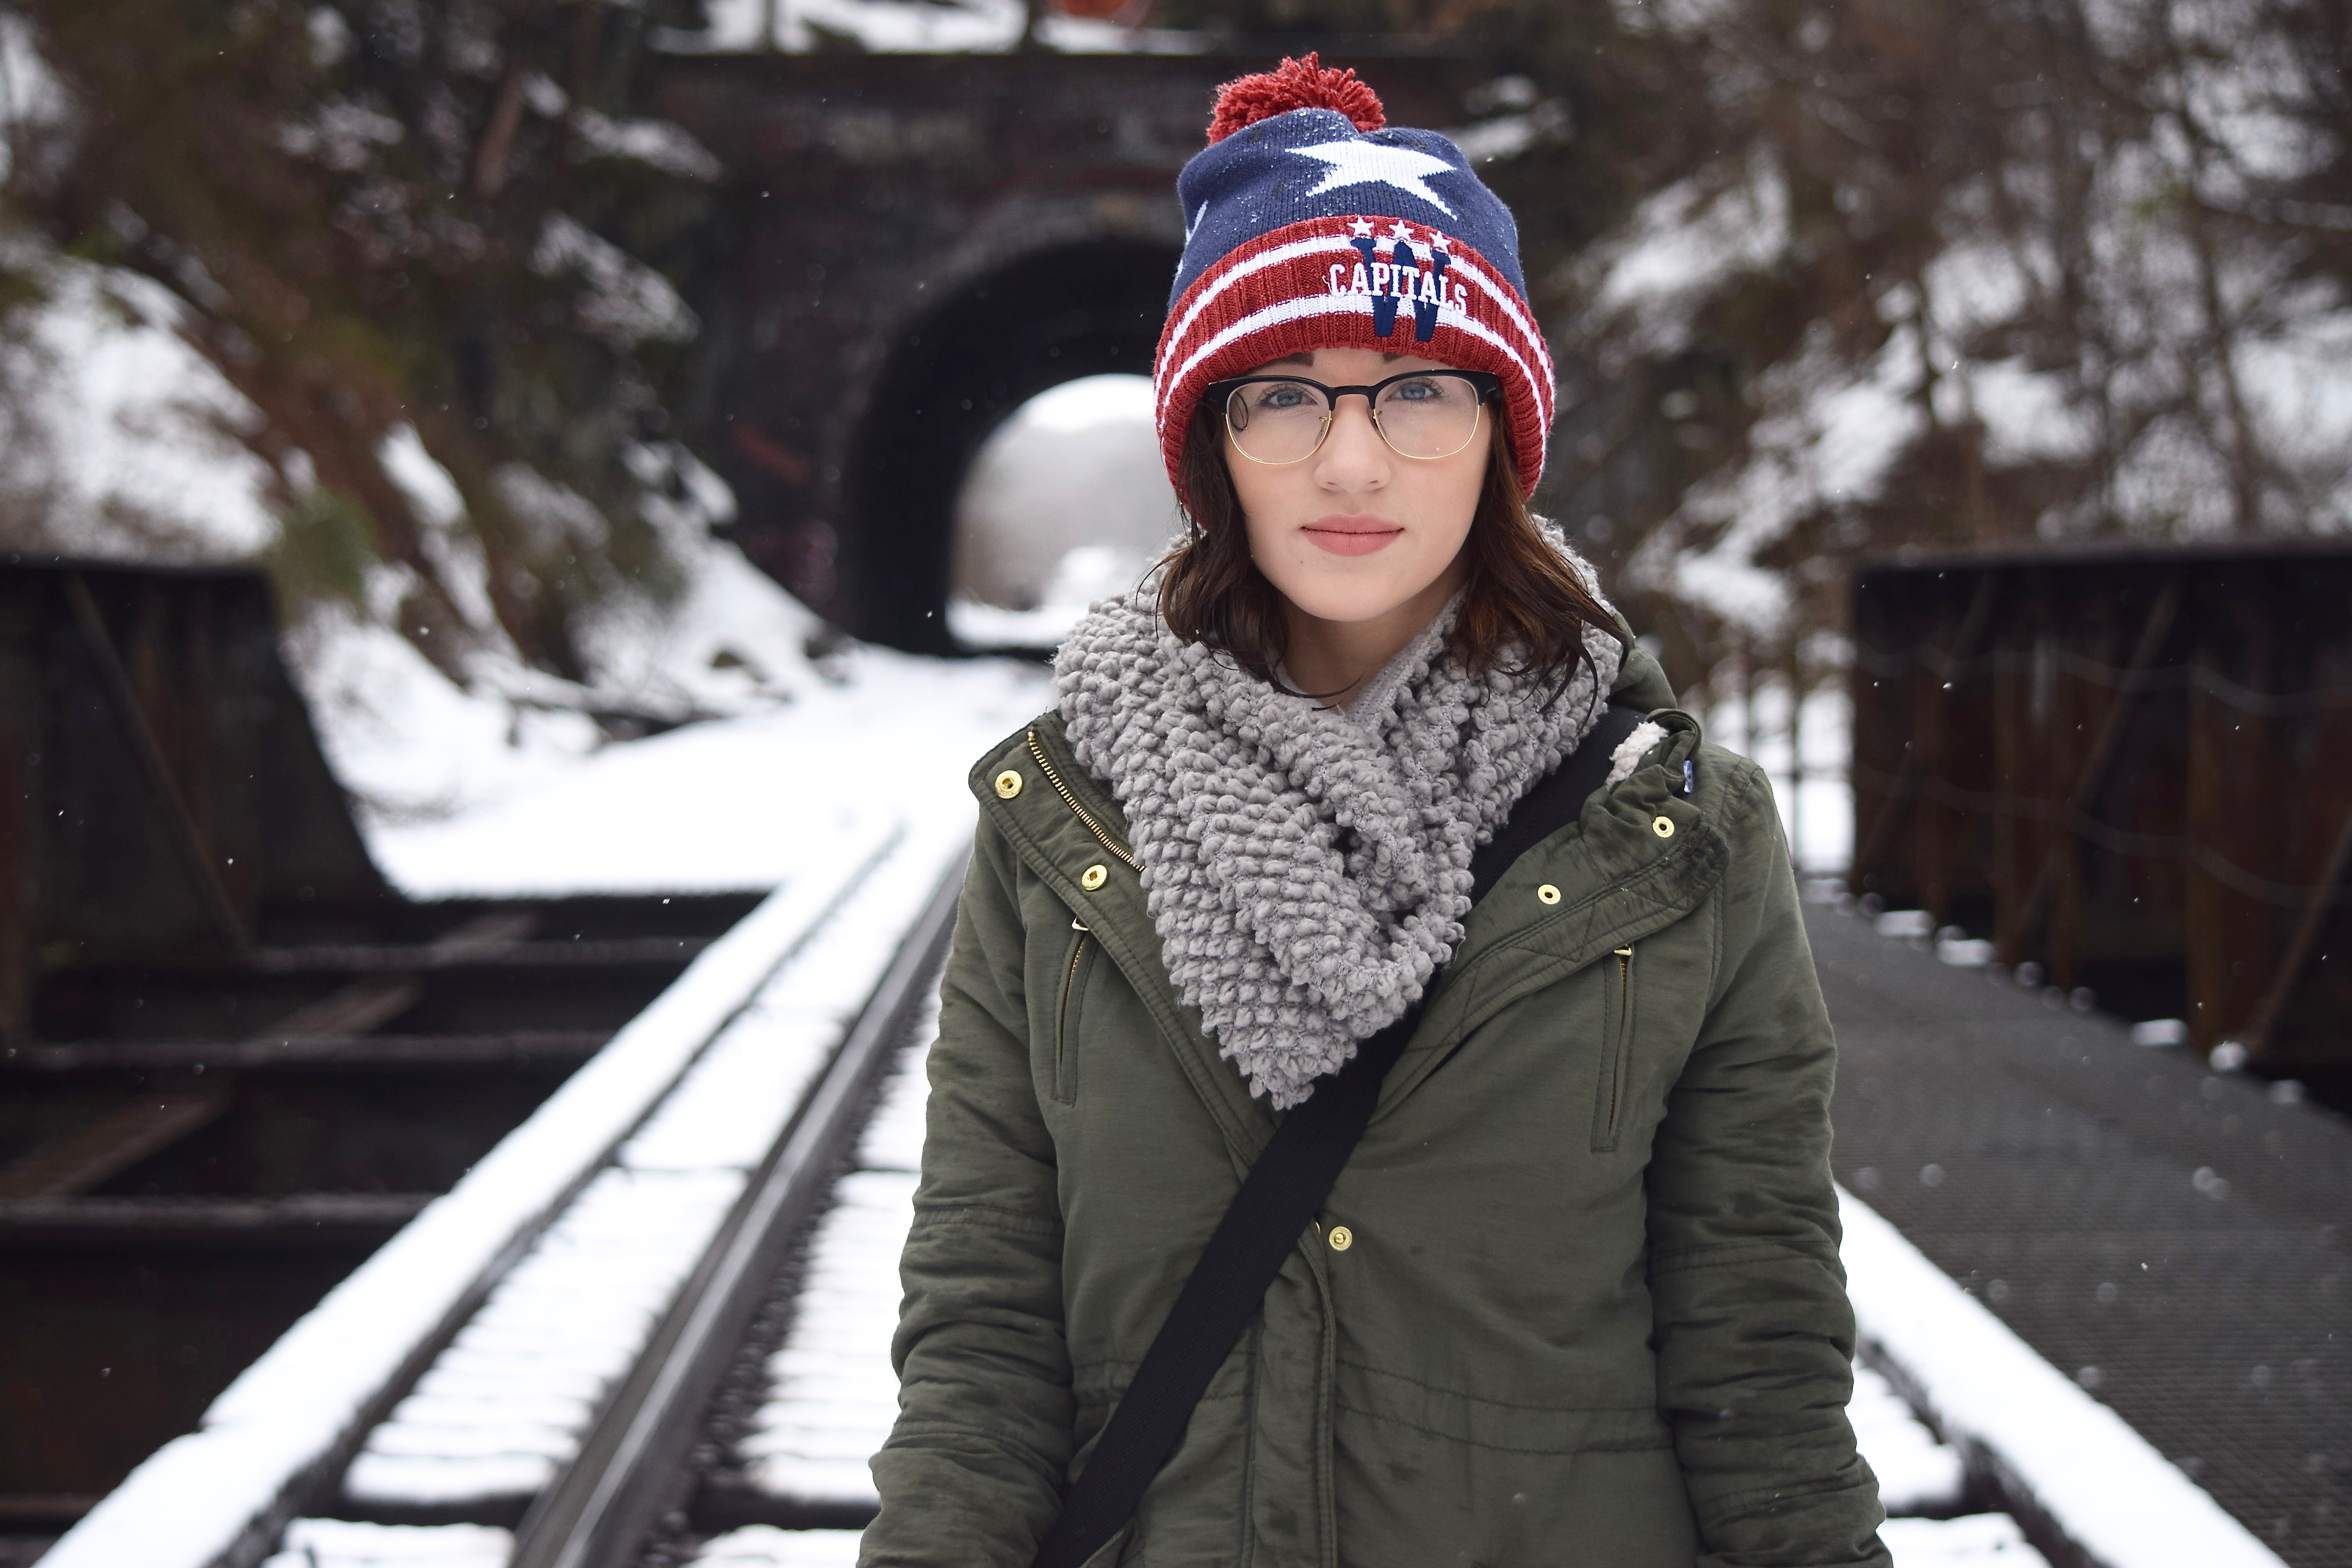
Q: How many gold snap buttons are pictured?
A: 5